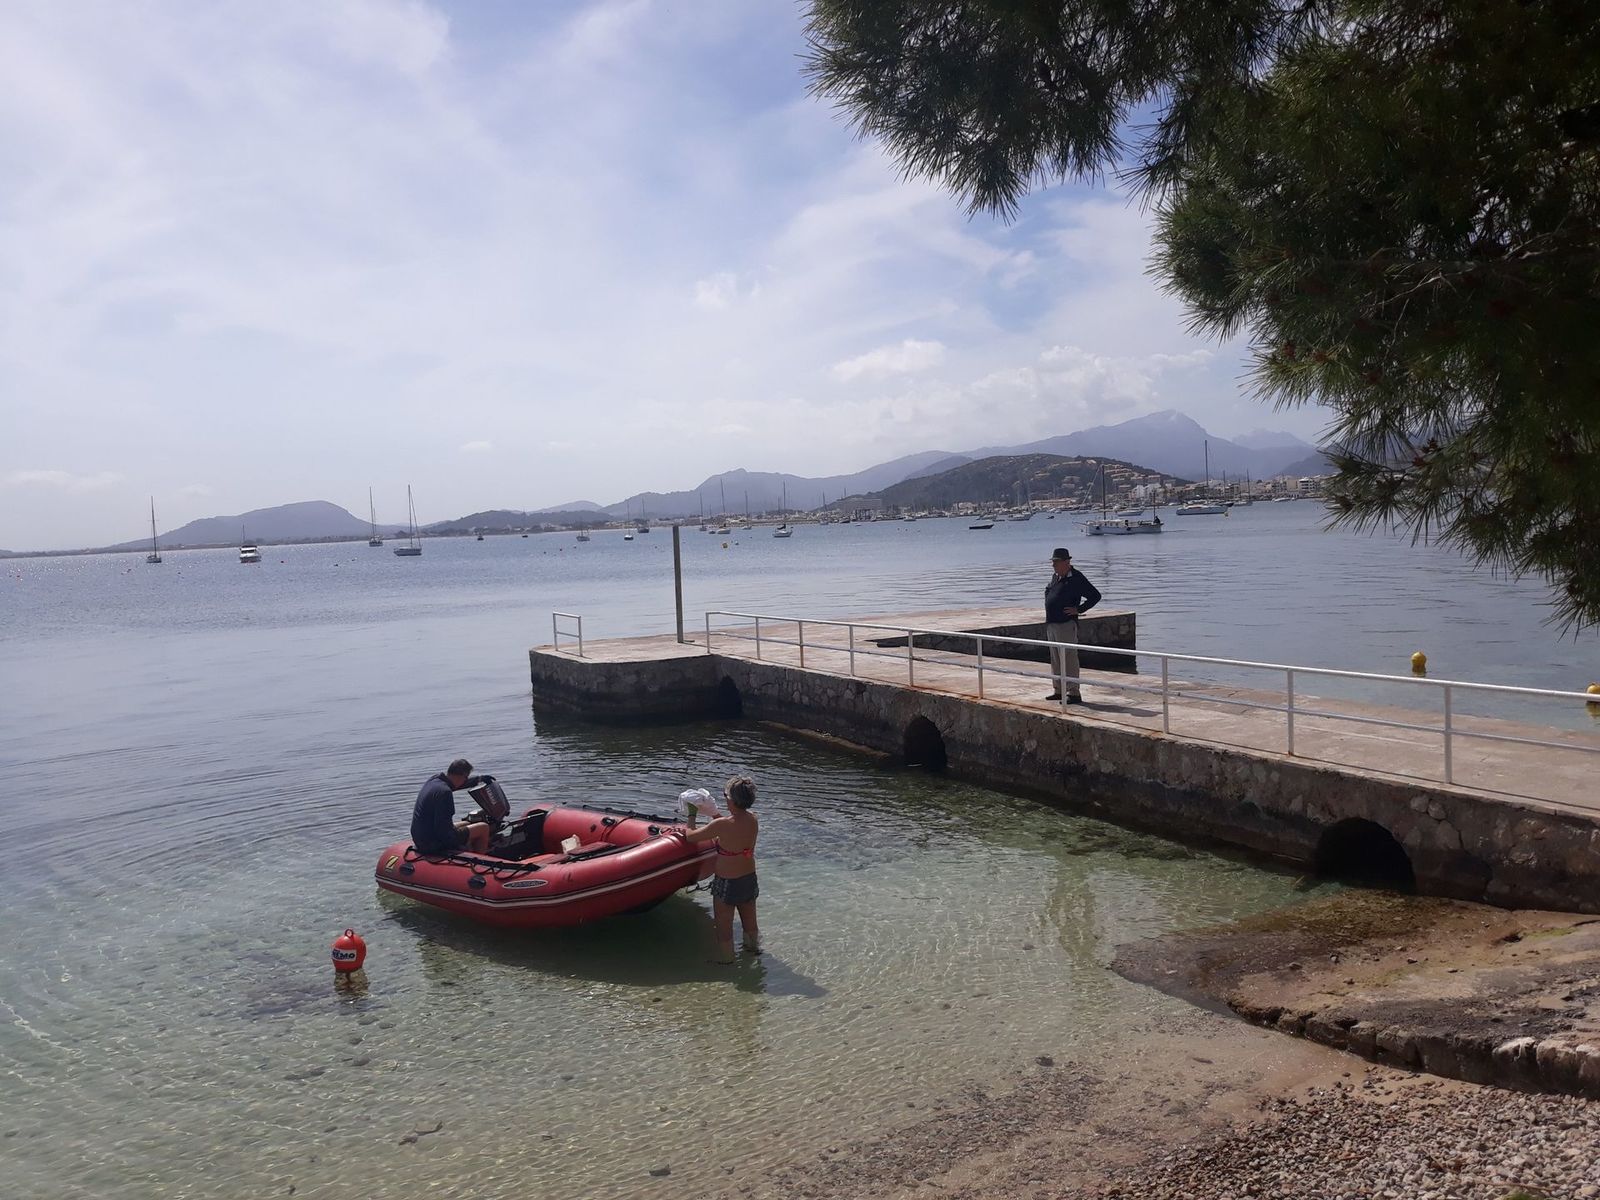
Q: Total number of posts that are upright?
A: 13